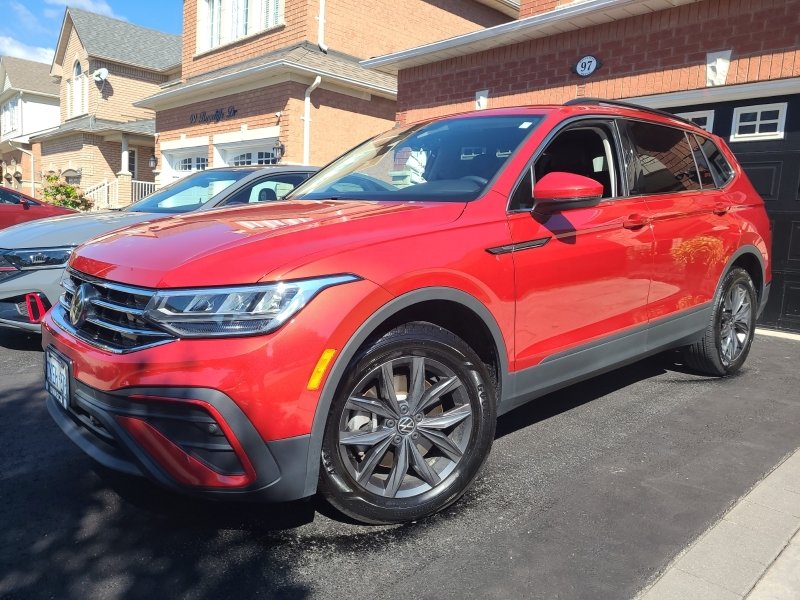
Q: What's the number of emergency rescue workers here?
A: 0